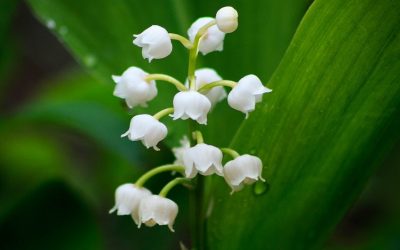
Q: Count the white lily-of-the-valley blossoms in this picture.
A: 13